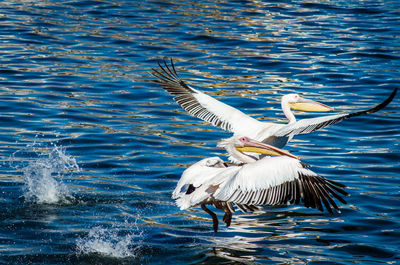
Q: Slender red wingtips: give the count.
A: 0